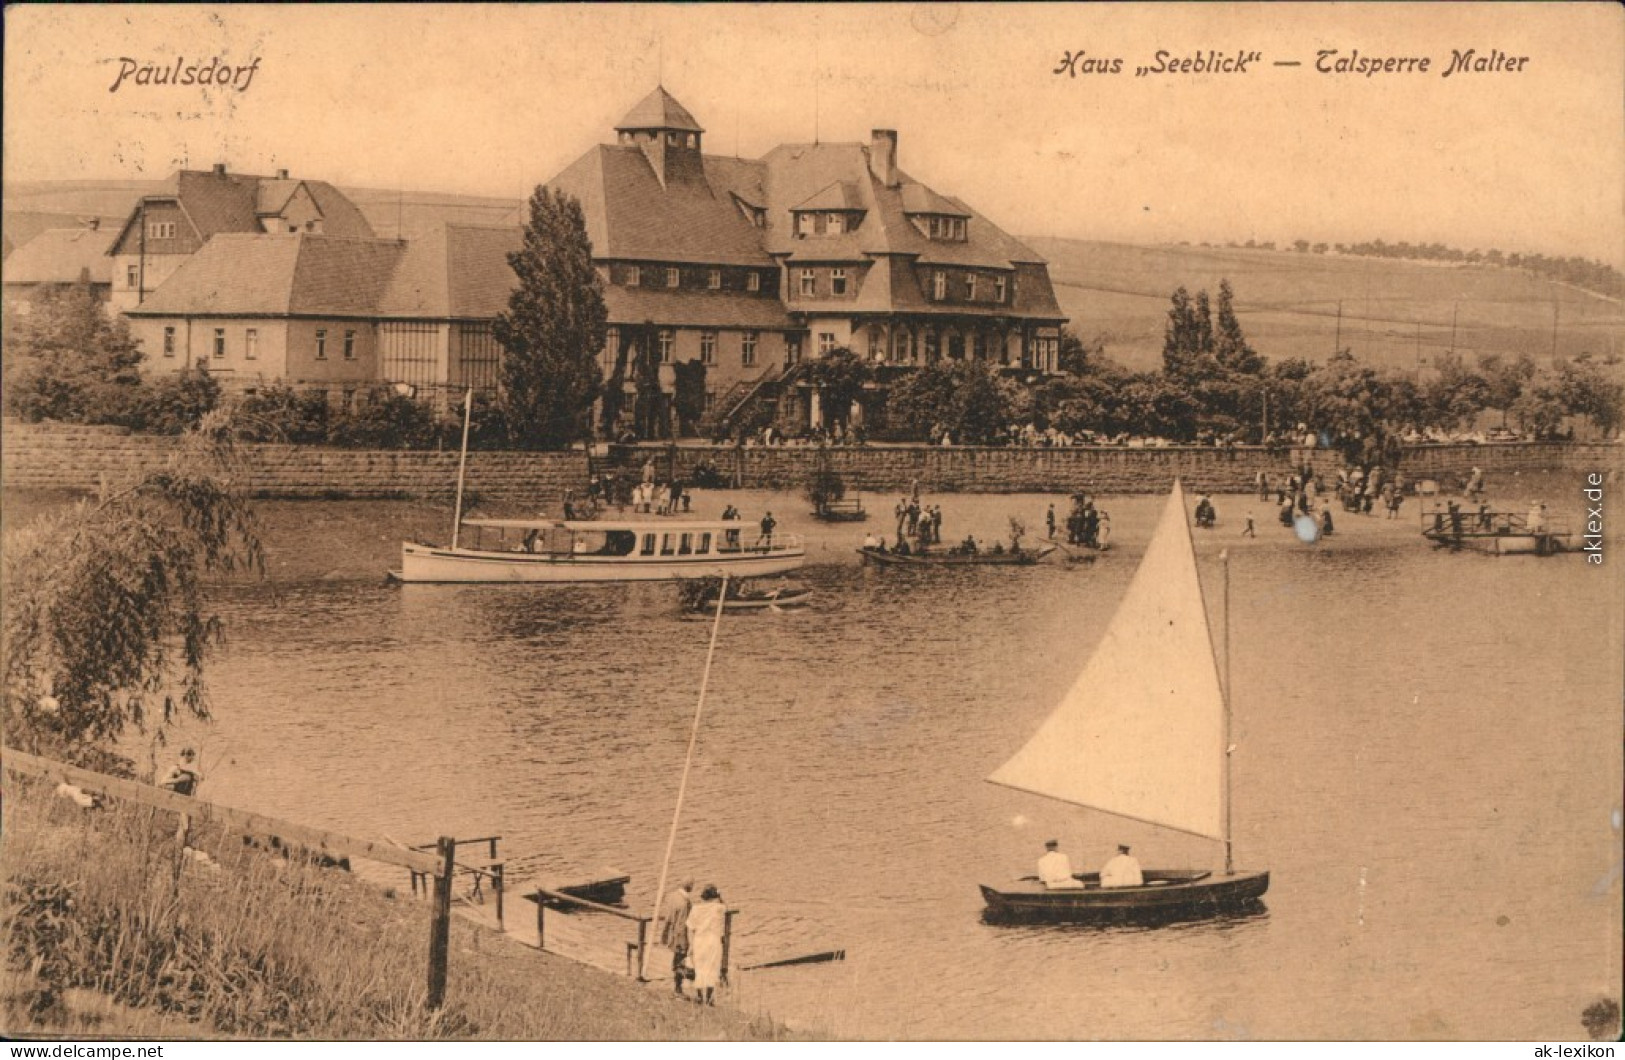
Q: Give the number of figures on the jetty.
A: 2